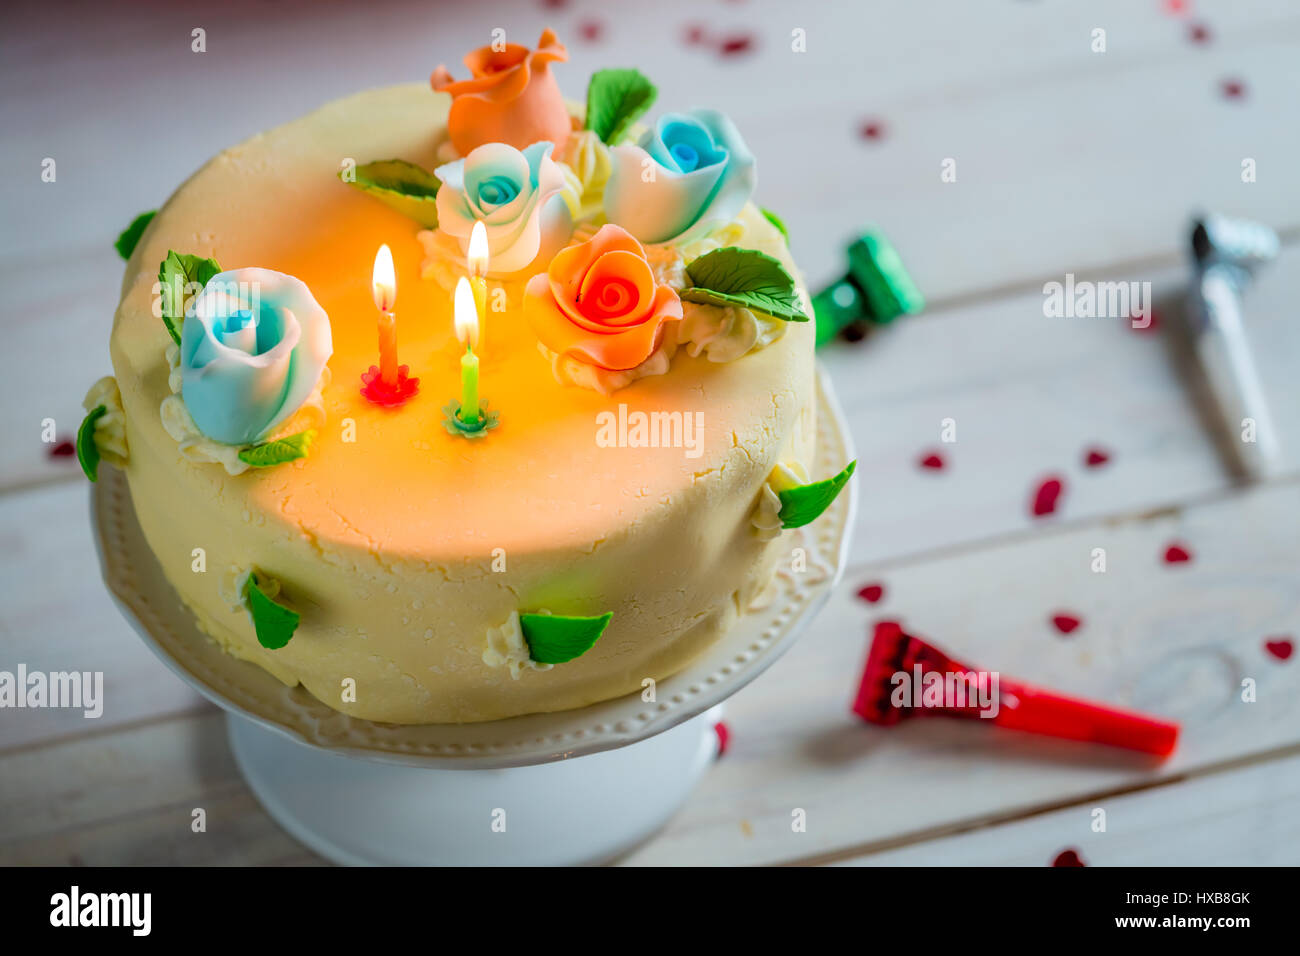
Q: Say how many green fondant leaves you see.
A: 11